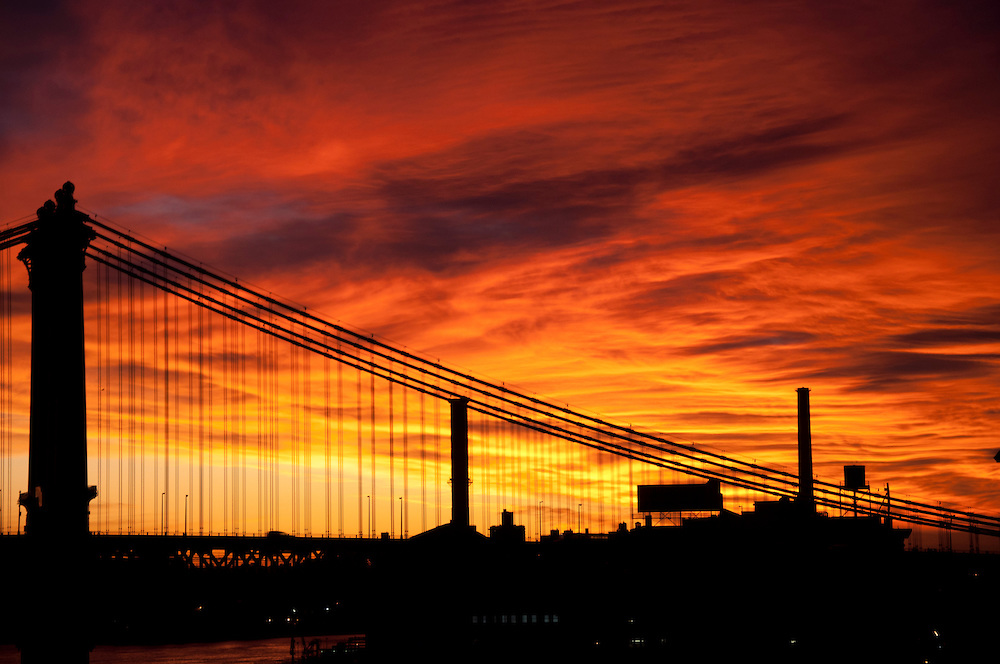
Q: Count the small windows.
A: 9